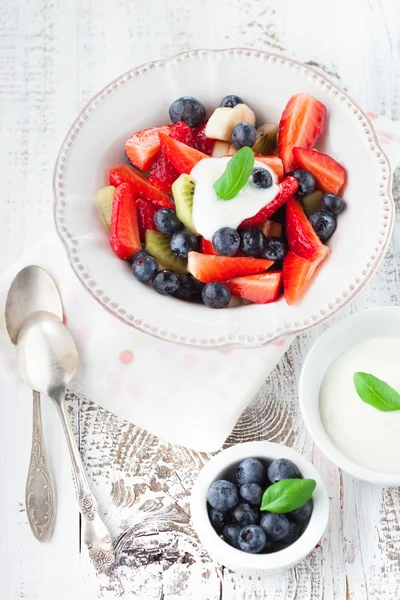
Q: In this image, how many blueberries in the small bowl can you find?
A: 11